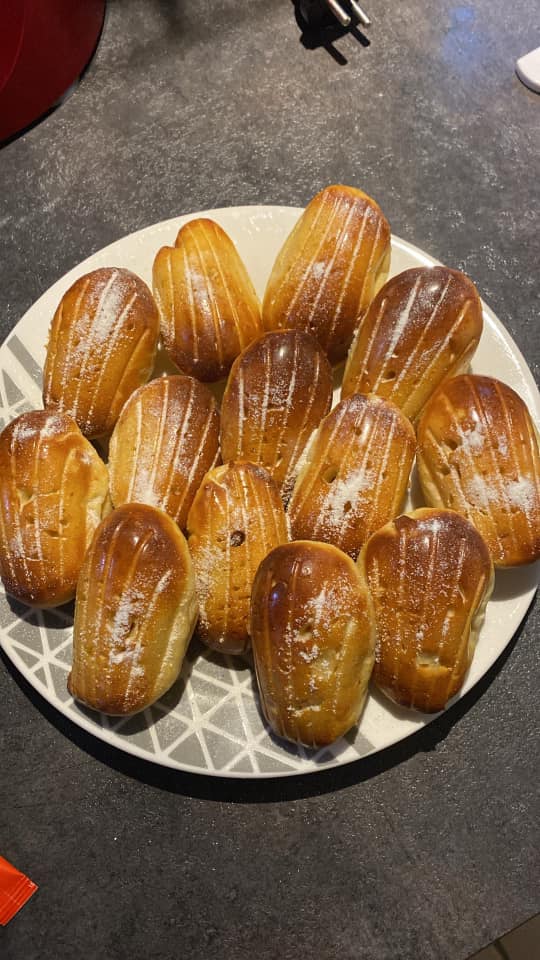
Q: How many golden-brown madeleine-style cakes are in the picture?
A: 13